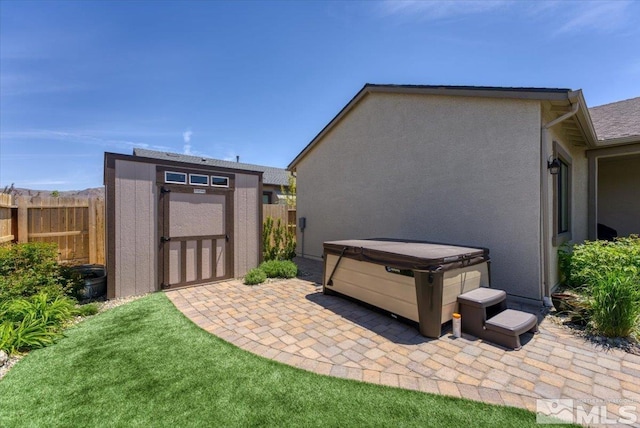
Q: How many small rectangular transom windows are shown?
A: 3